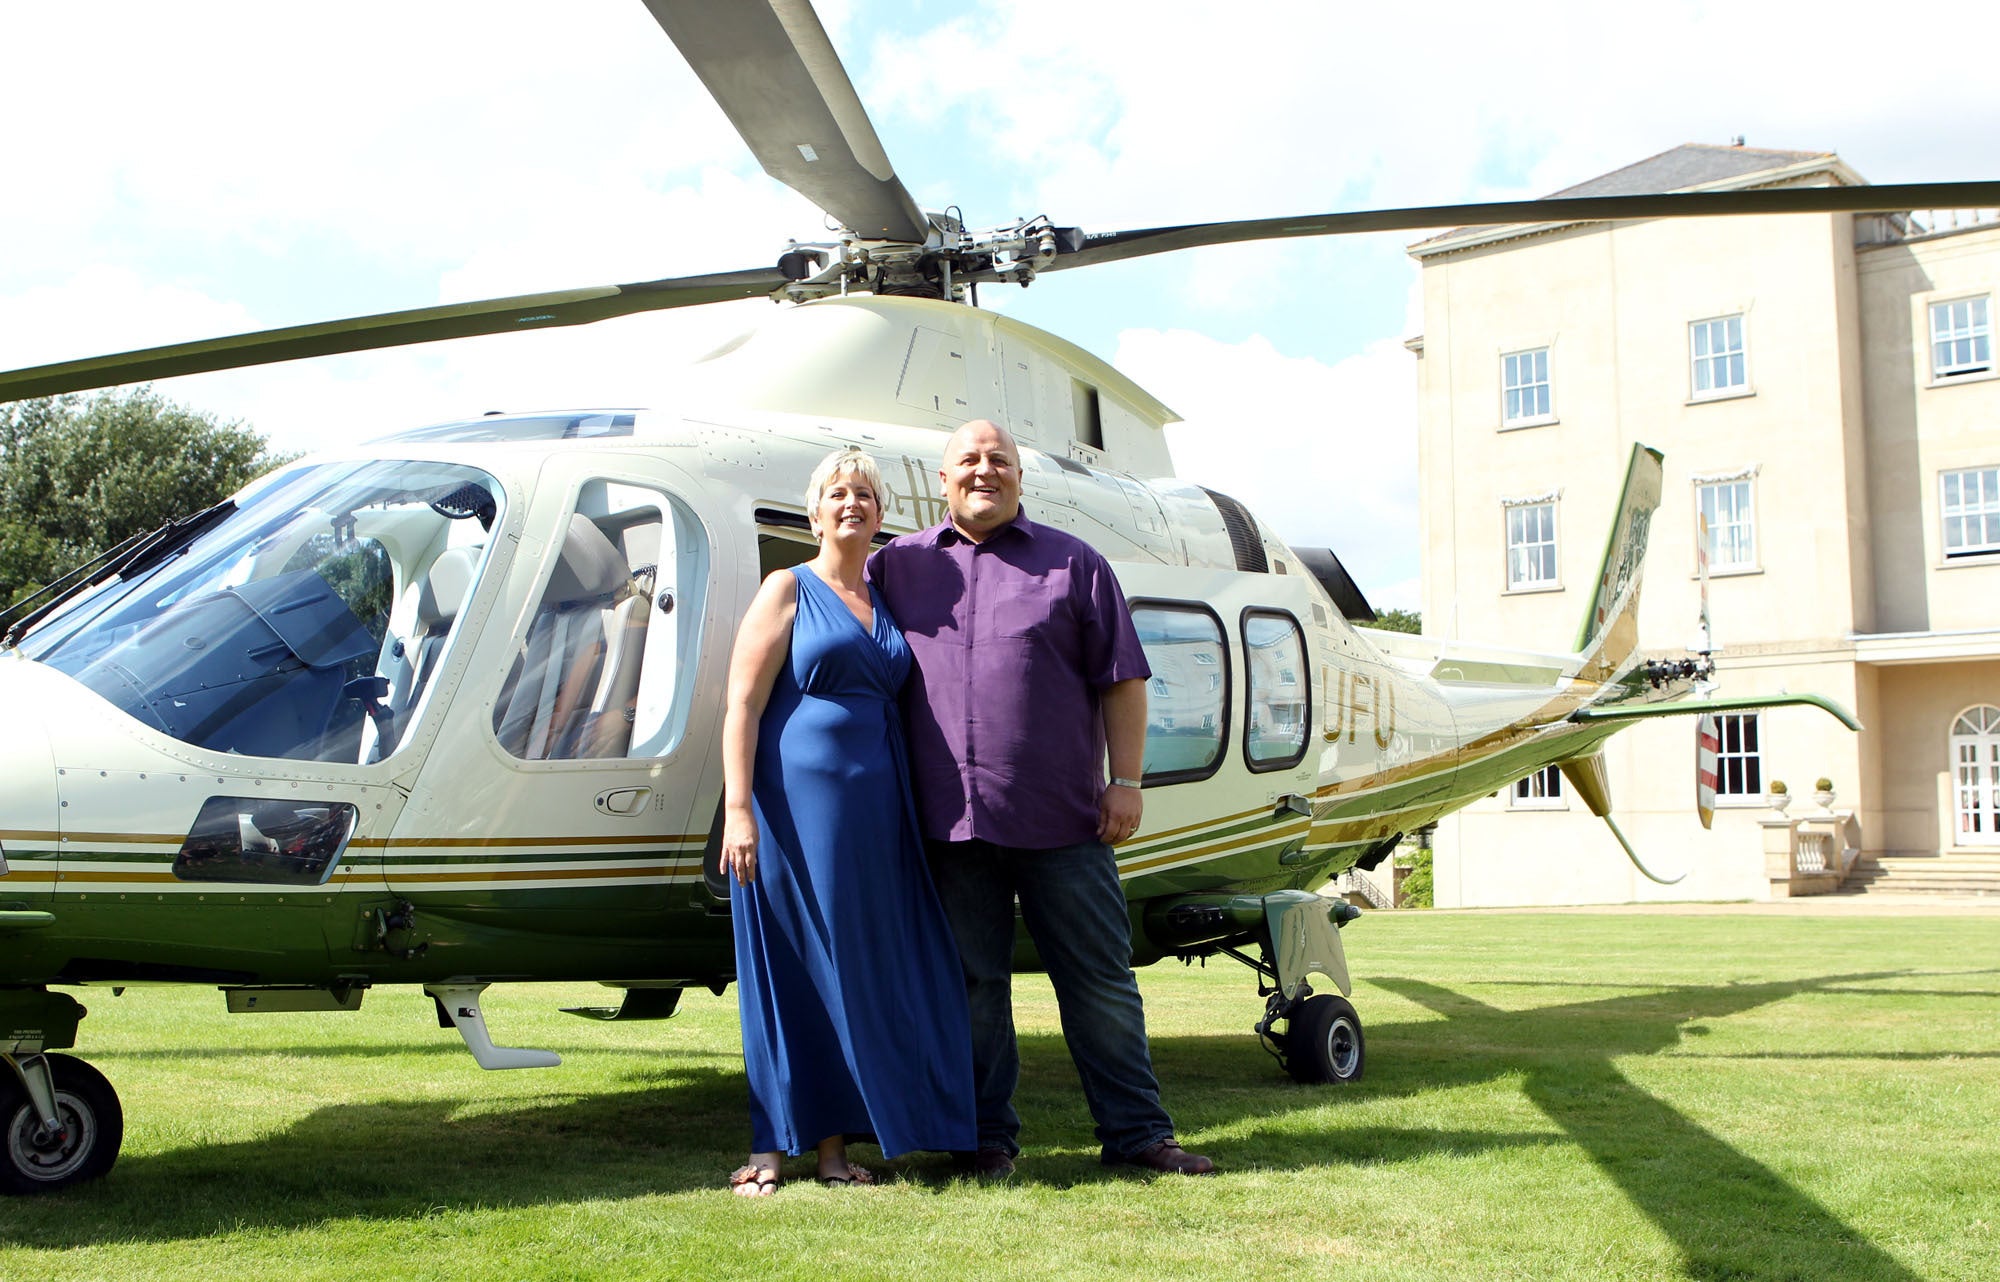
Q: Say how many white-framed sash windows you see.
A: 8